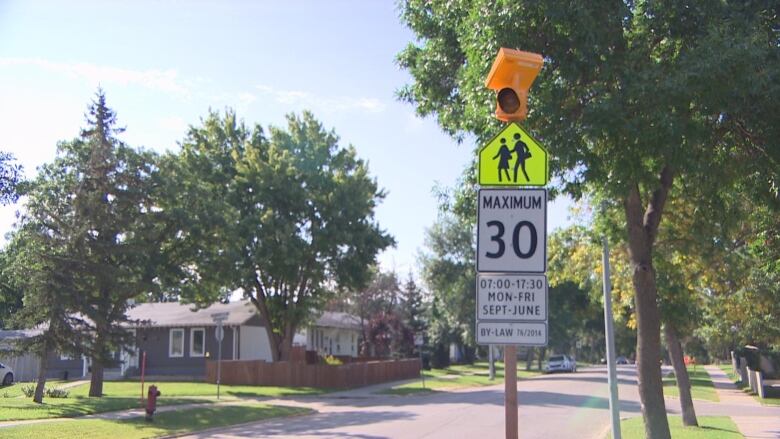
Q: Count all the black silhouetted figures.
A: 2